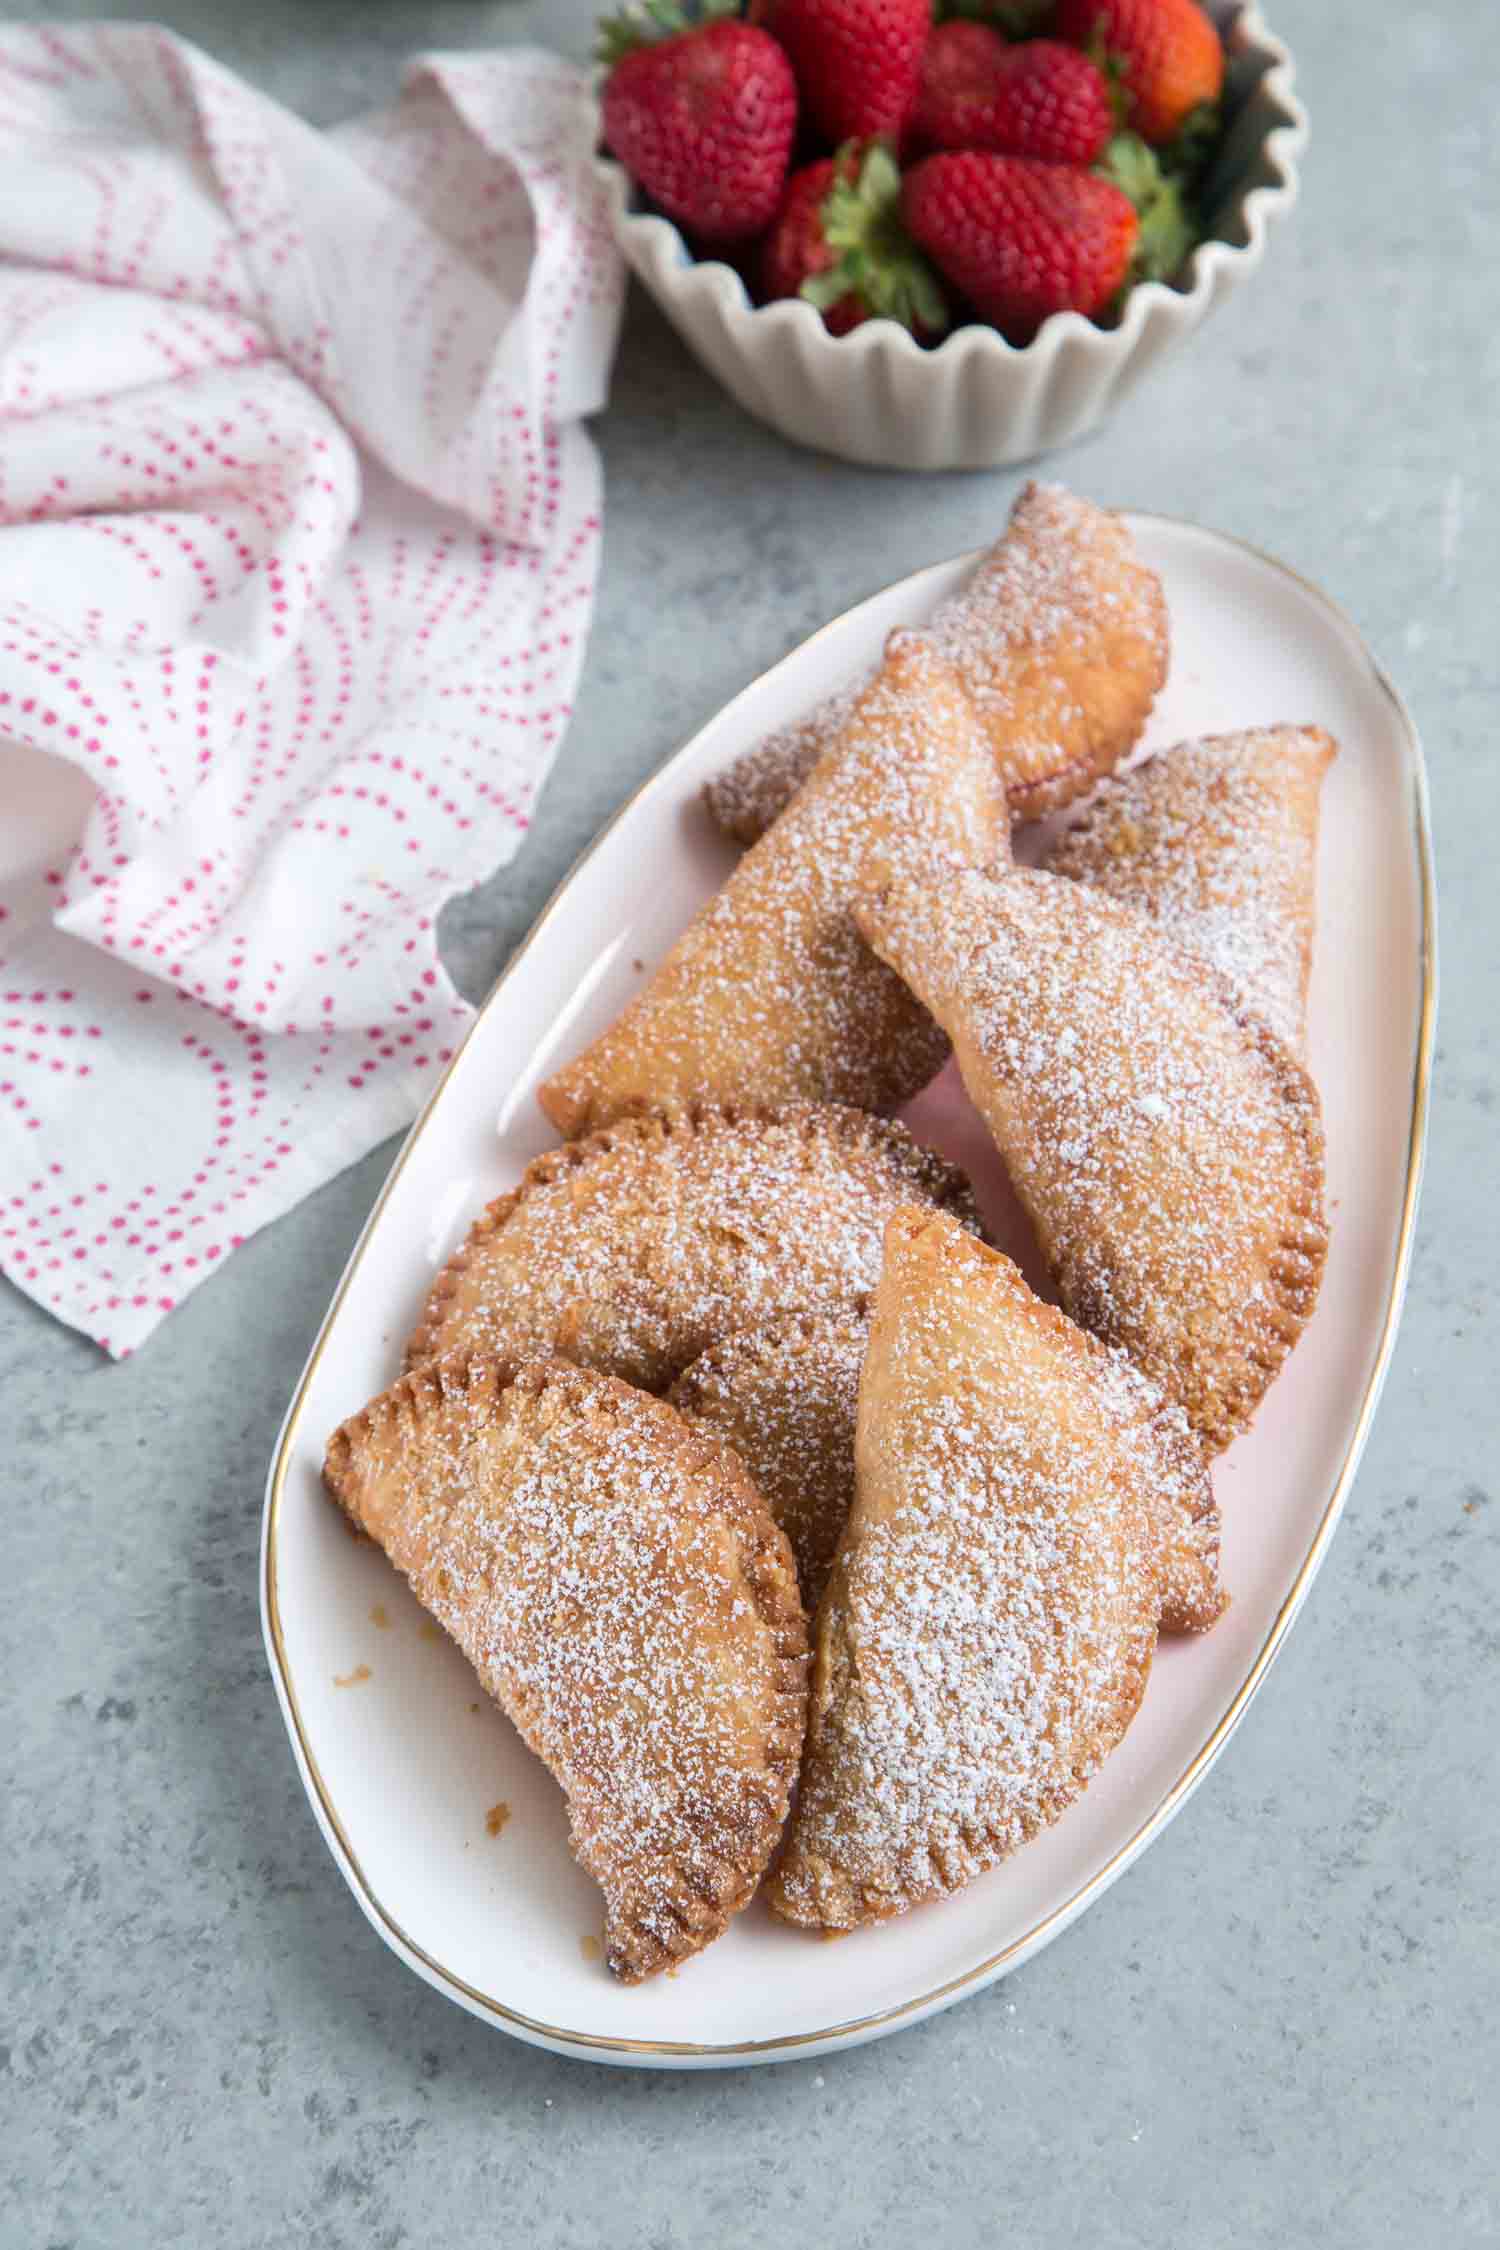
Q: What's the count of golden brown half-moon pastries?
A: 8